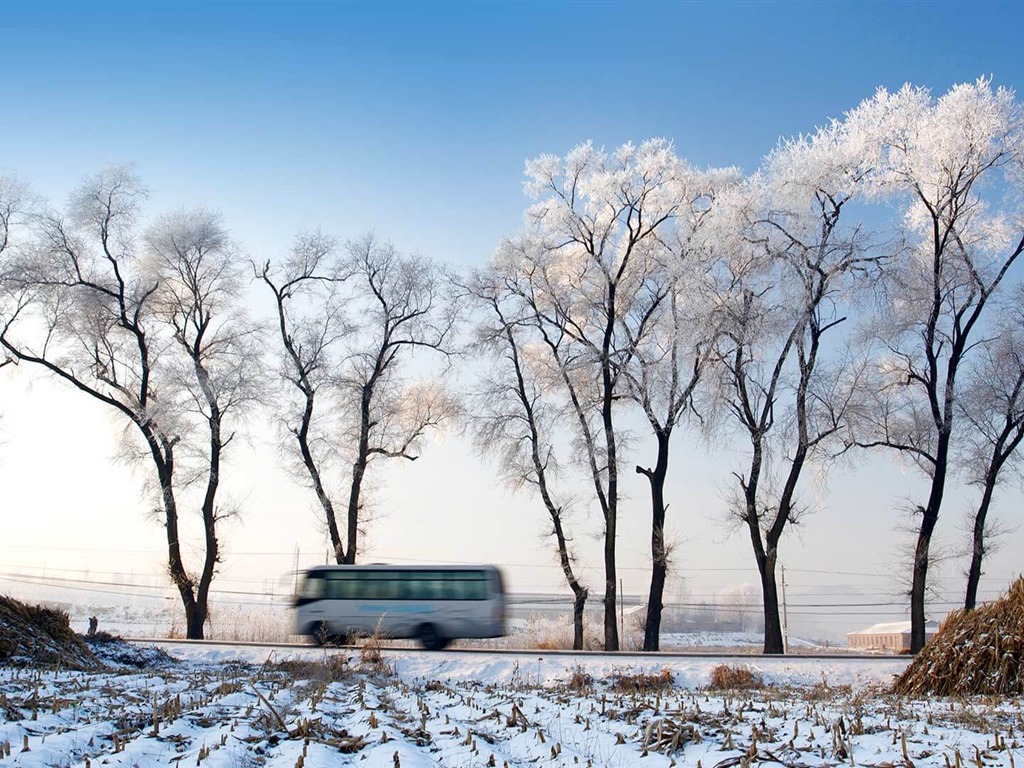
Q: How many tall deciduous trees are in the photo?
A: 8